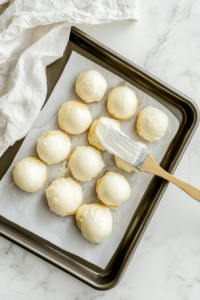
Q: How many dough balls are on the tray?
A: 12